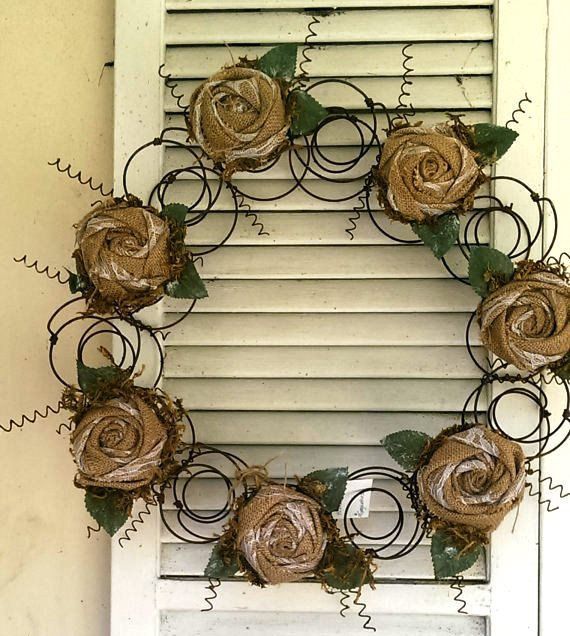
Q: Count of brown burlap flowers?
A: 7